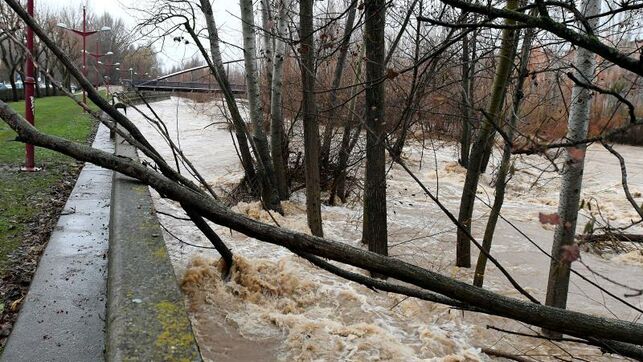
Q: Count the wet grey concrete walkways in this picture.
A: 1